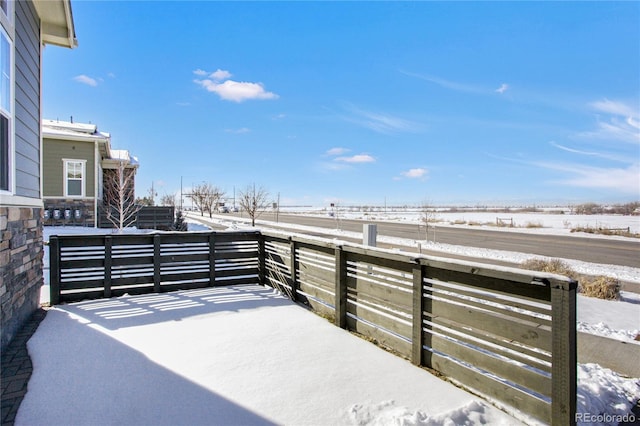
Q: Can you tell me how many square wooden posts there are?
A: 9